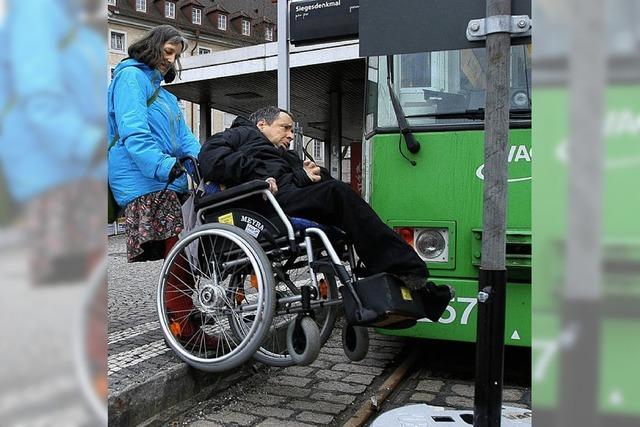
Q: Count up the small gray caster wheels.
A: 2